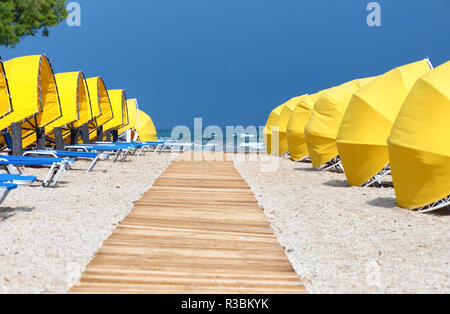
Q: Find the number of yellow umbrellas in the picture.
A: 13